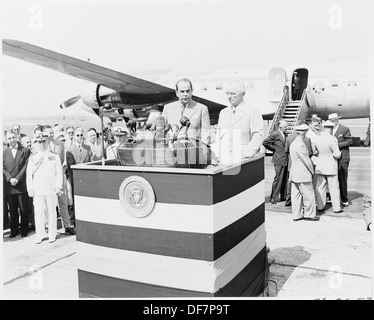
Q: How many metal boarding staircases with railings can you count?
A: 1